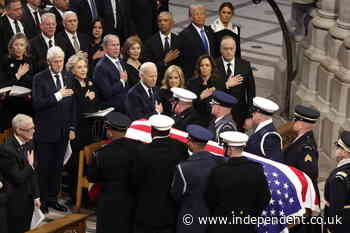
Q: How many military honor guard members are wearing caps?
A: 9